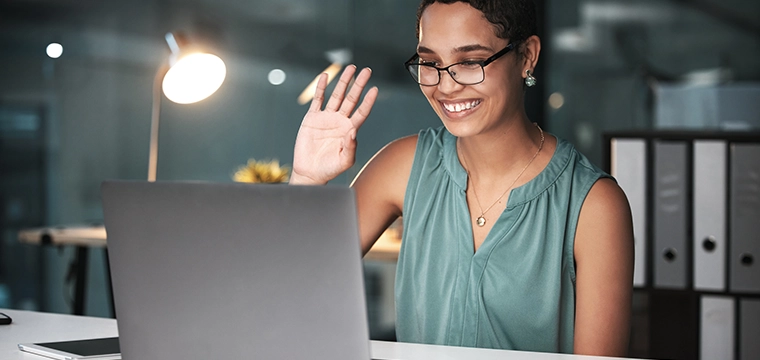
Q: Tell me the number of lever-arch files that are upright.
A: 6